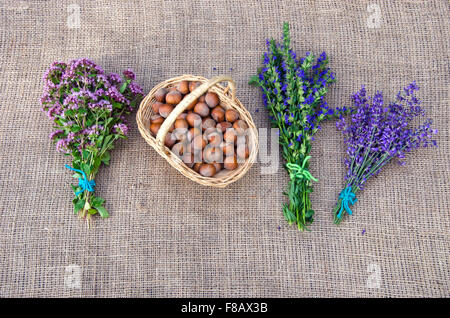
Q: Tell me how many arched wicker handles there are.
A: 1